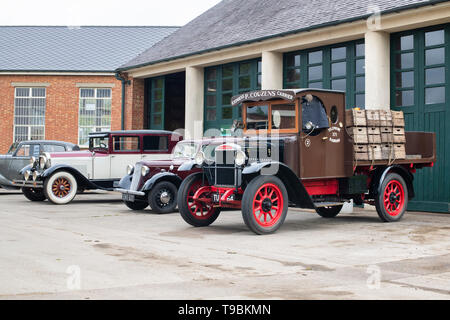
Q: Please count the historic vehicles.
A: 4